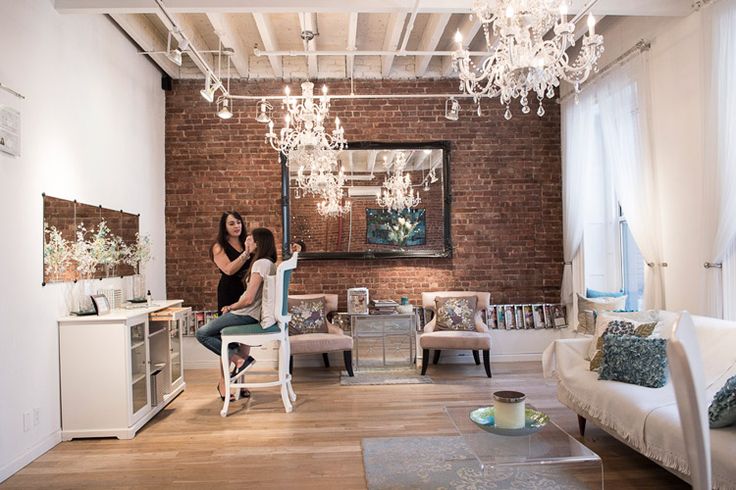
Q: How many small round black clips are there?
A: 9